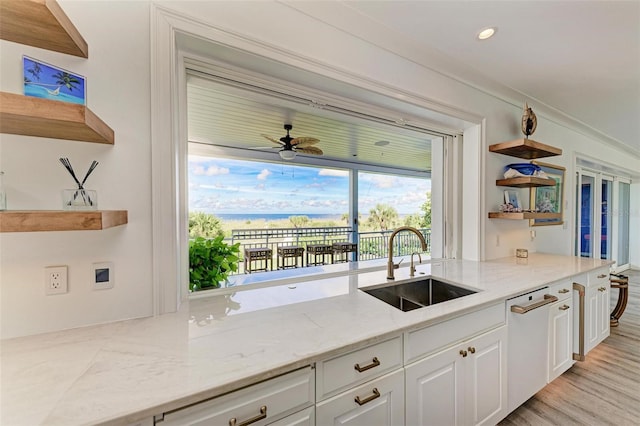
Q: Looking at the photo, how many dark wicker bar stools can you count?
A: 4